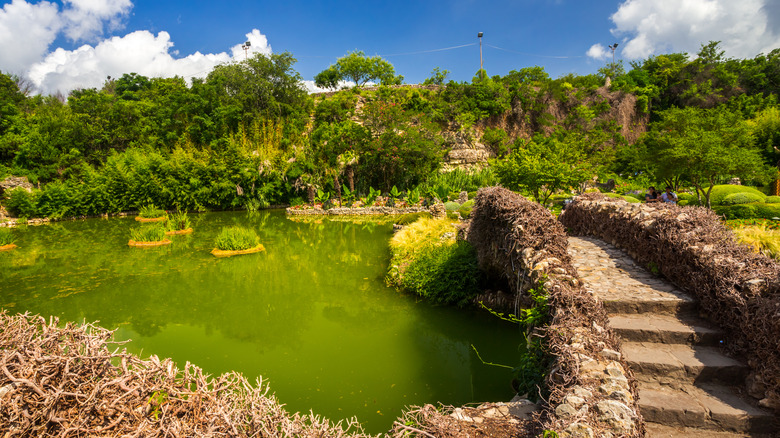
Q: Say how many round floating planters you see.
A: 5